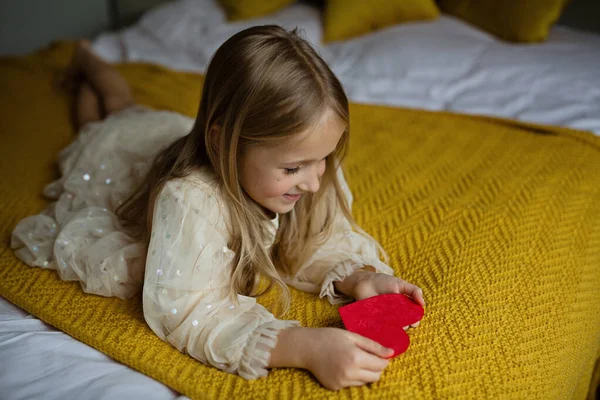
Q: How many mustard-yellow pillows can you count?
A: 3